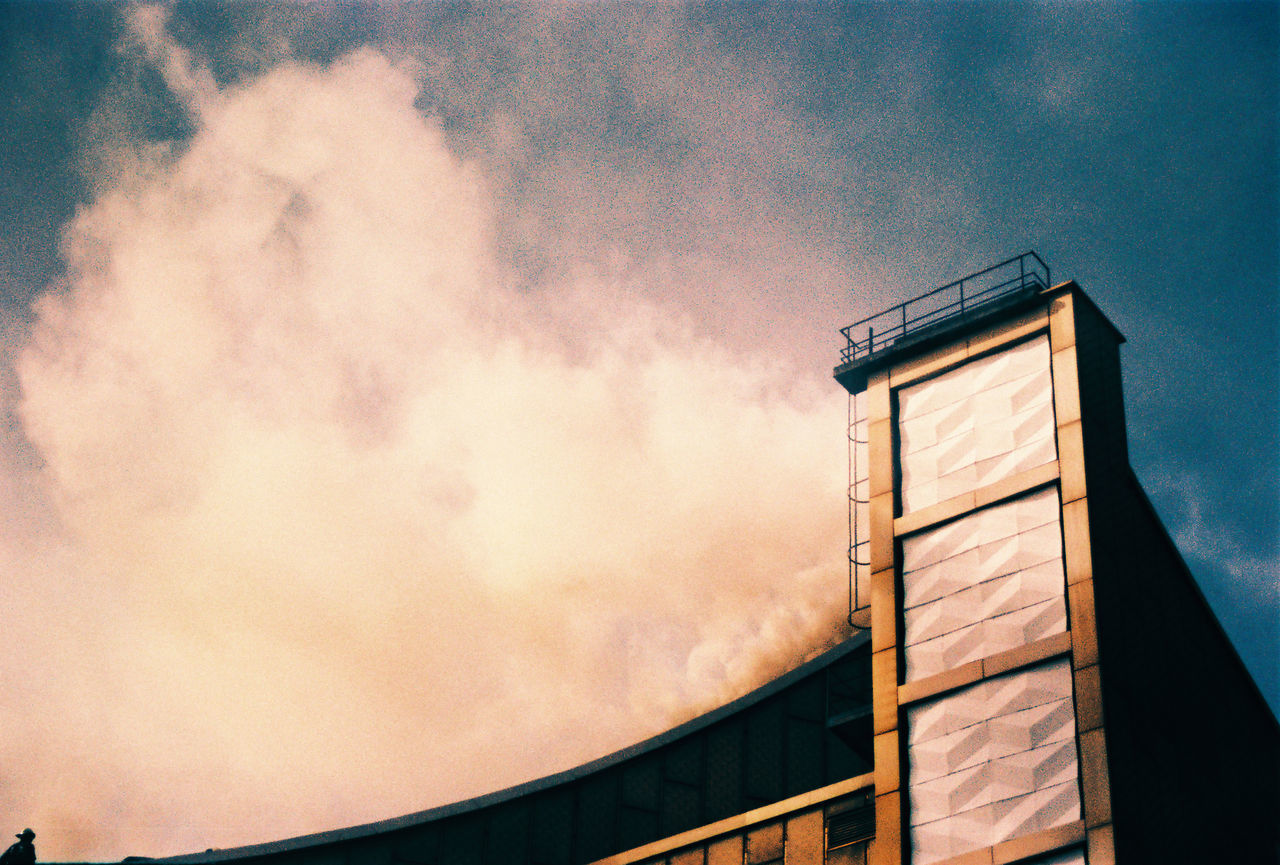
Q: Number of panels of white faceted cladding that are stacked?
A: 3